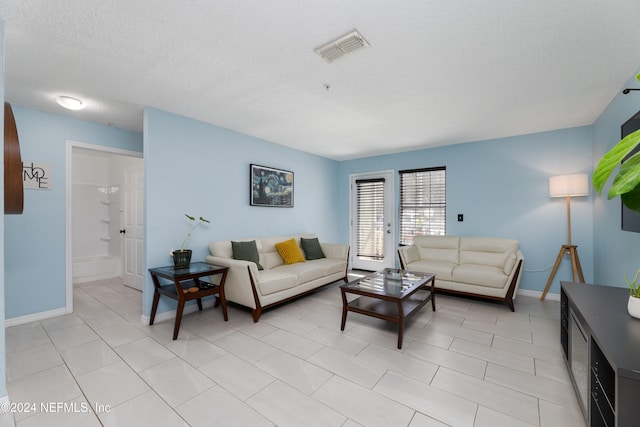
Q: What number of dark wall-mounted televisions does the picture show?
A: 1